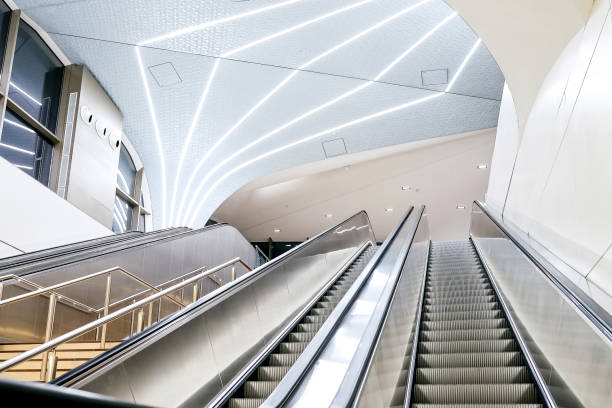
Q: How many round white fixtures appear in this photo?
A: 3